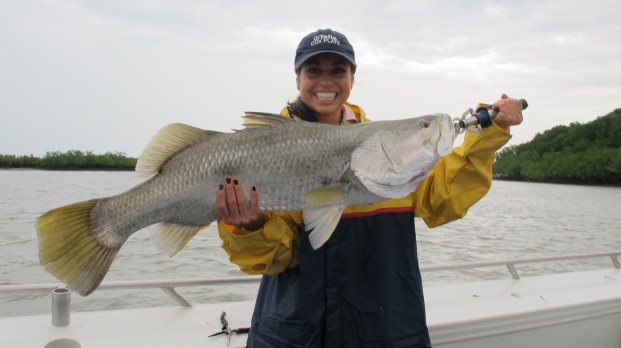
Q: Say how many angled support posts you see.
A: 3